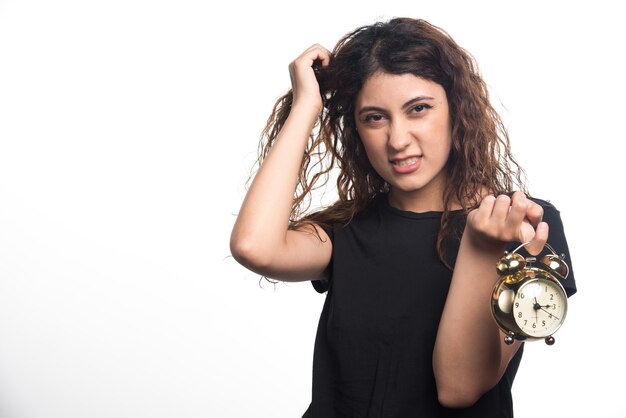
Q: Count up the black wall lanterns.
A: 0